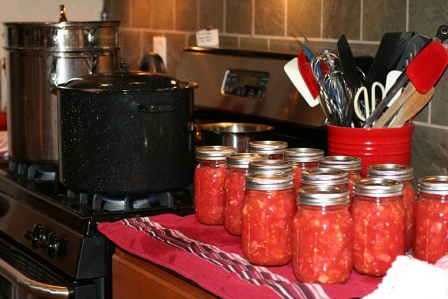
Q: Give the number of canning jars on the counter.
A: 12